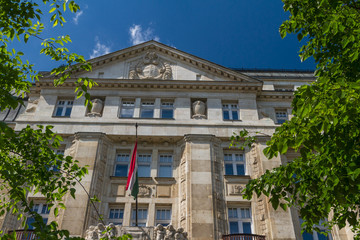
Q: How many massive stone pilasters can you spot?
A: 3